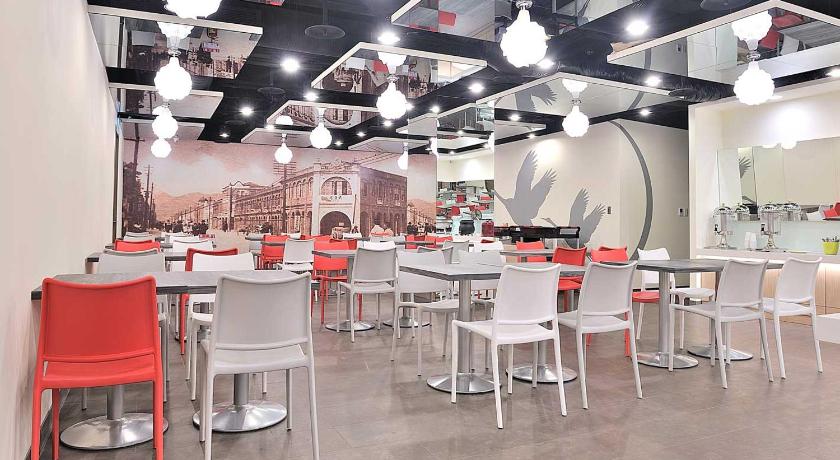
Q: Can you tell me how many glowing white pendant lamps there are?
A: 11